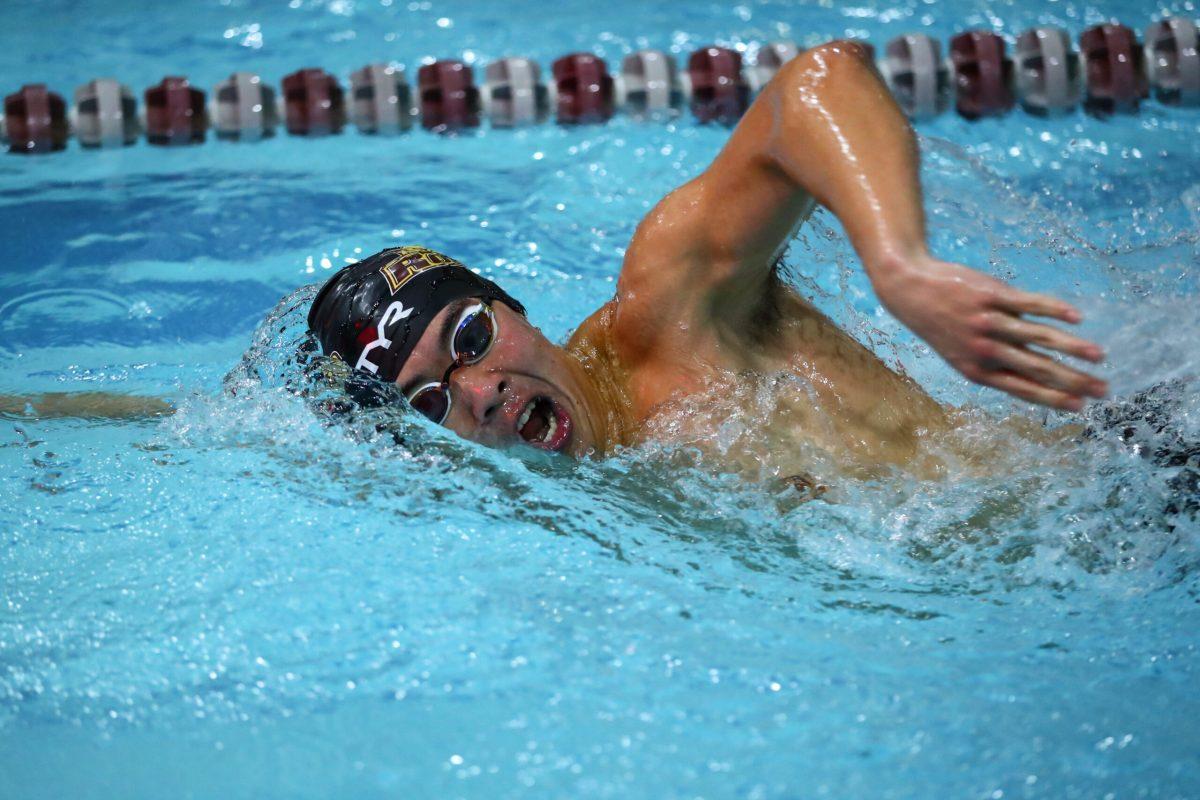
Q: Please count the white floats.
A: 9